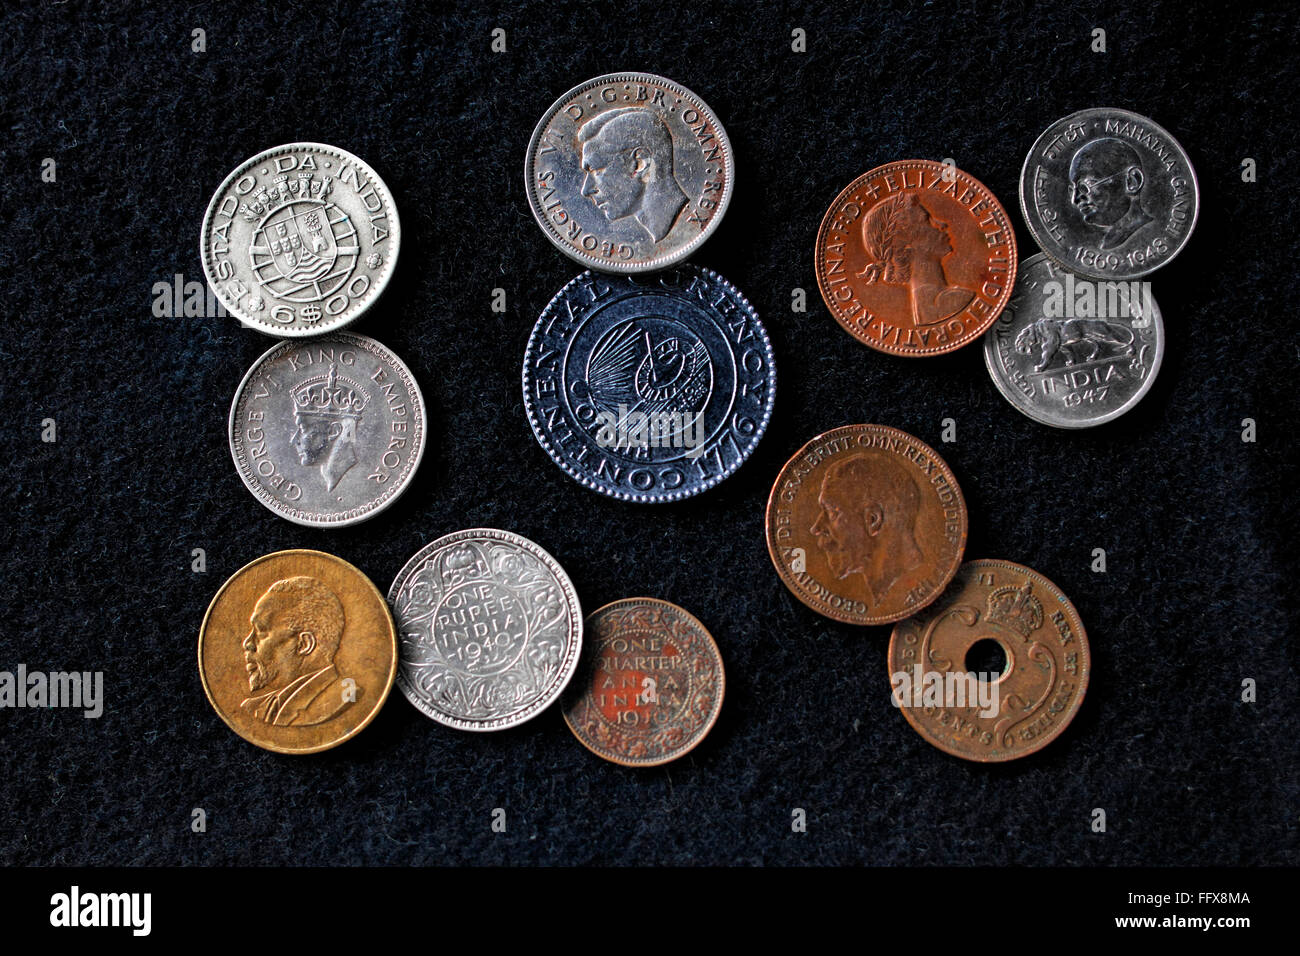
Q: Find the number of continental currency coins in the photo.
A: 1